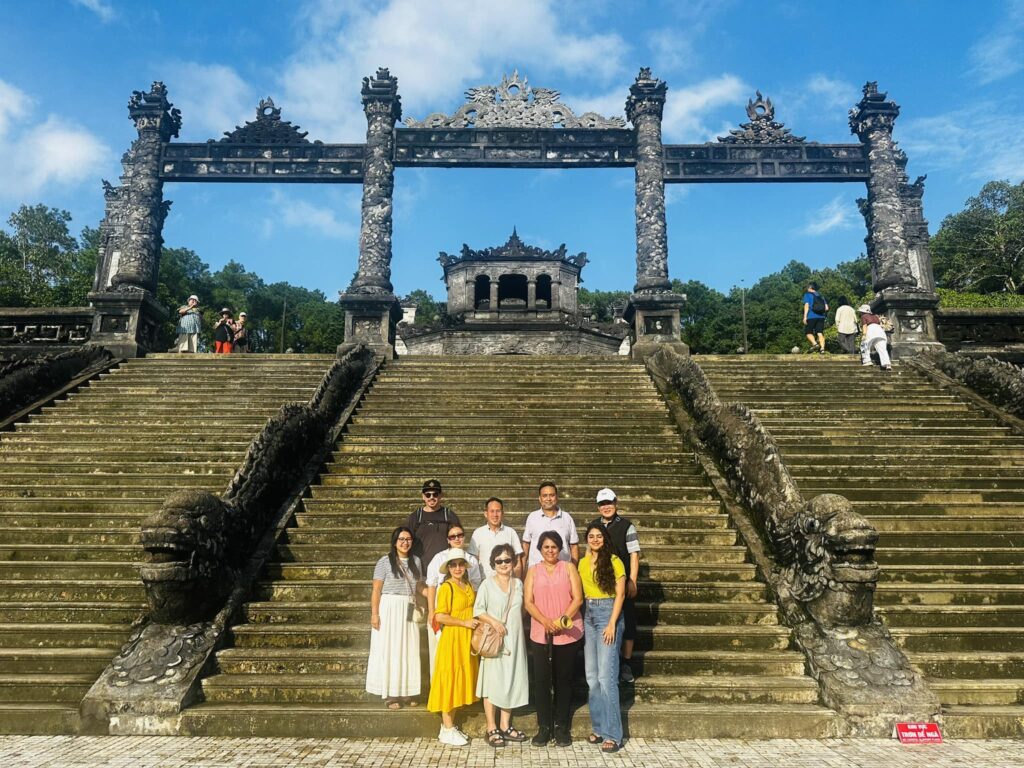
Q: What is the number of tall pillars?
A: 4